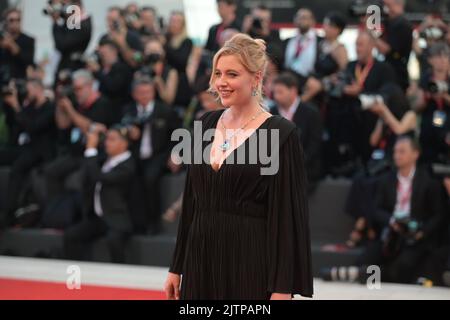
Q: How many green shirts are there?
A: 0